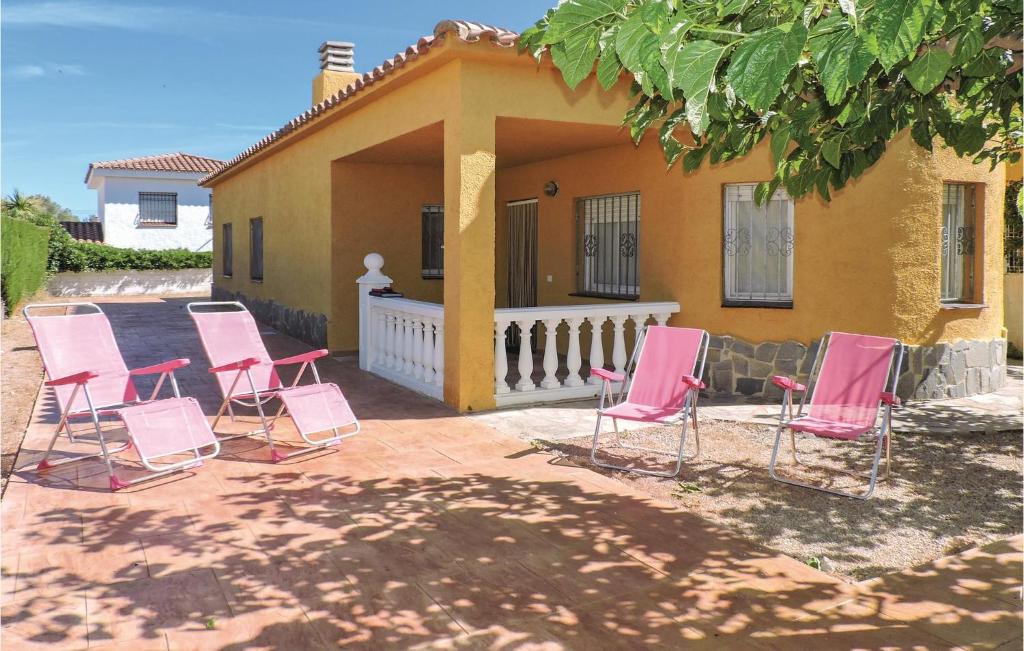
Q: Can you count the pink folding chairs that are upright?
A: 2